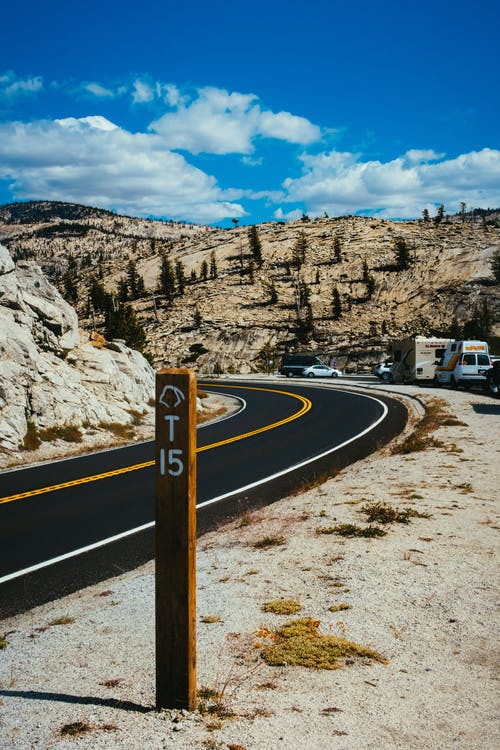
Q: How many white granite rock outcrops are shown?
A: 1